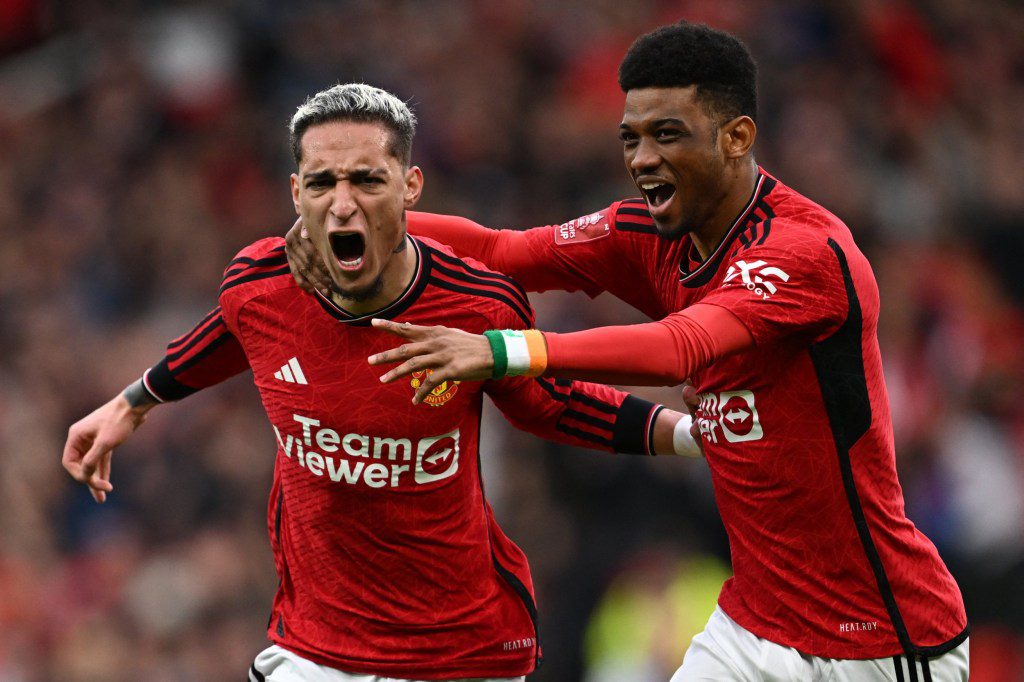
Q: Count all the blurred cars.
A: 0